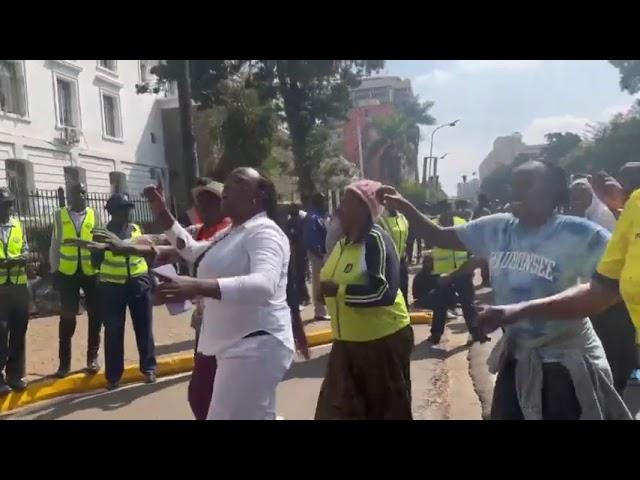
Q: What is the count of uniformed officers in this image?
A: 5